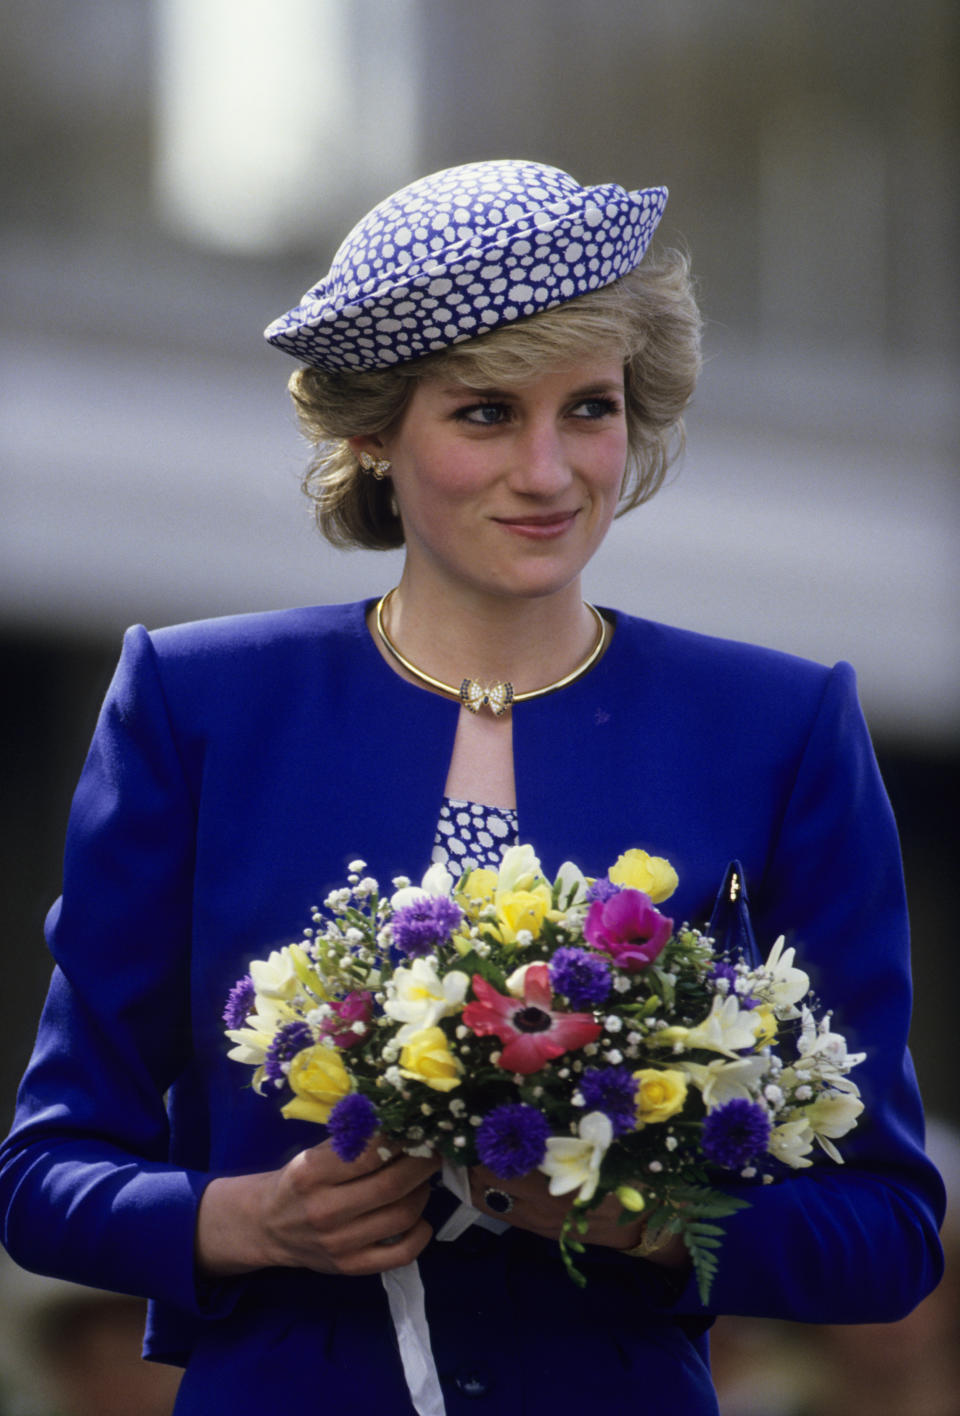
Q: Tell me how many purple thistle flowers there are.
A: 10